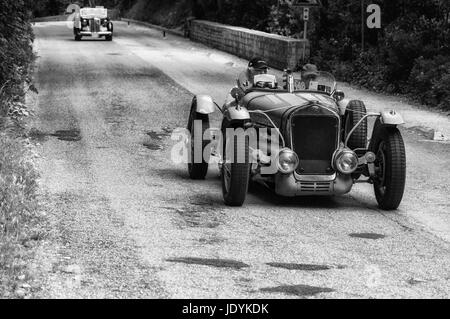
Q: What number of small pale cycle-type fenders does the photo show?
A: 3